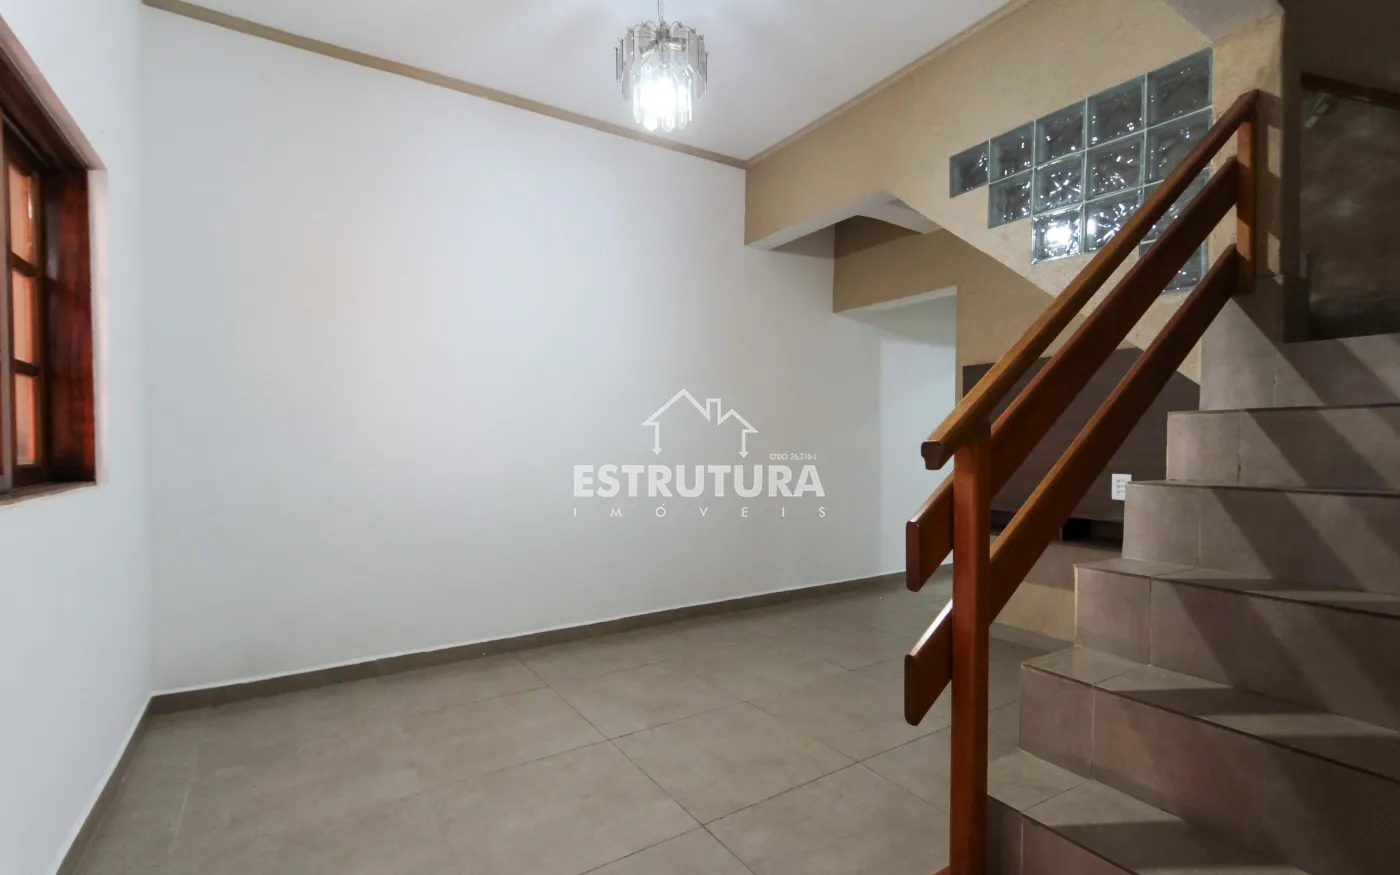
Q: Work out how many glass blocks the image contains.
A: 13